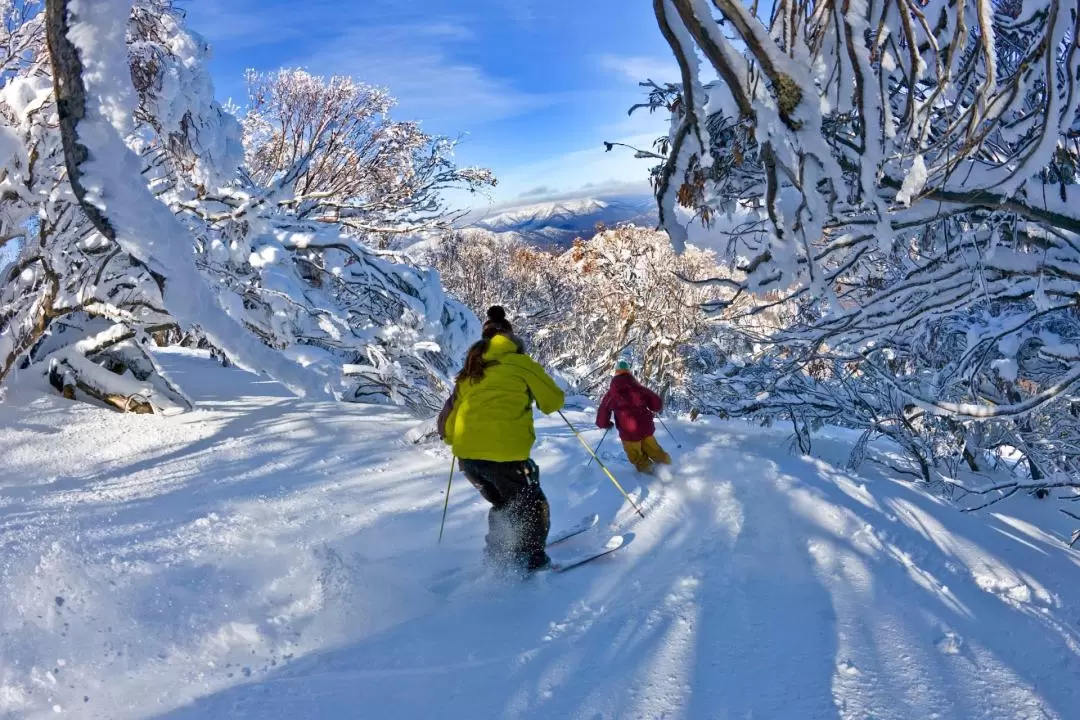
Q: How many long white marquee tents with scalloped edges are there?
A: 0